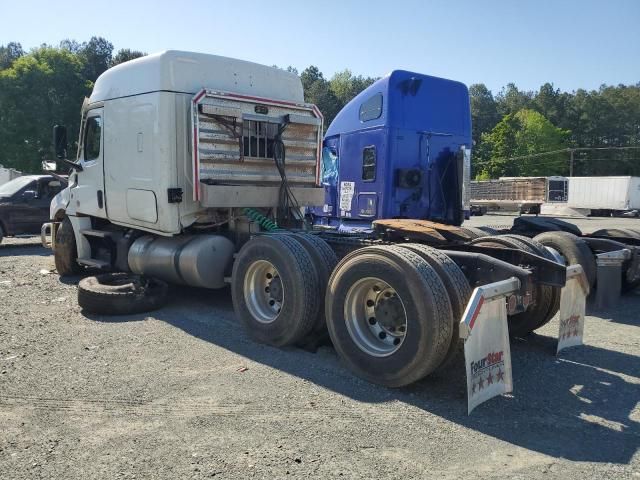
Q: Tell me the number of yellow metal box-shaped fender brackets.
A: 0